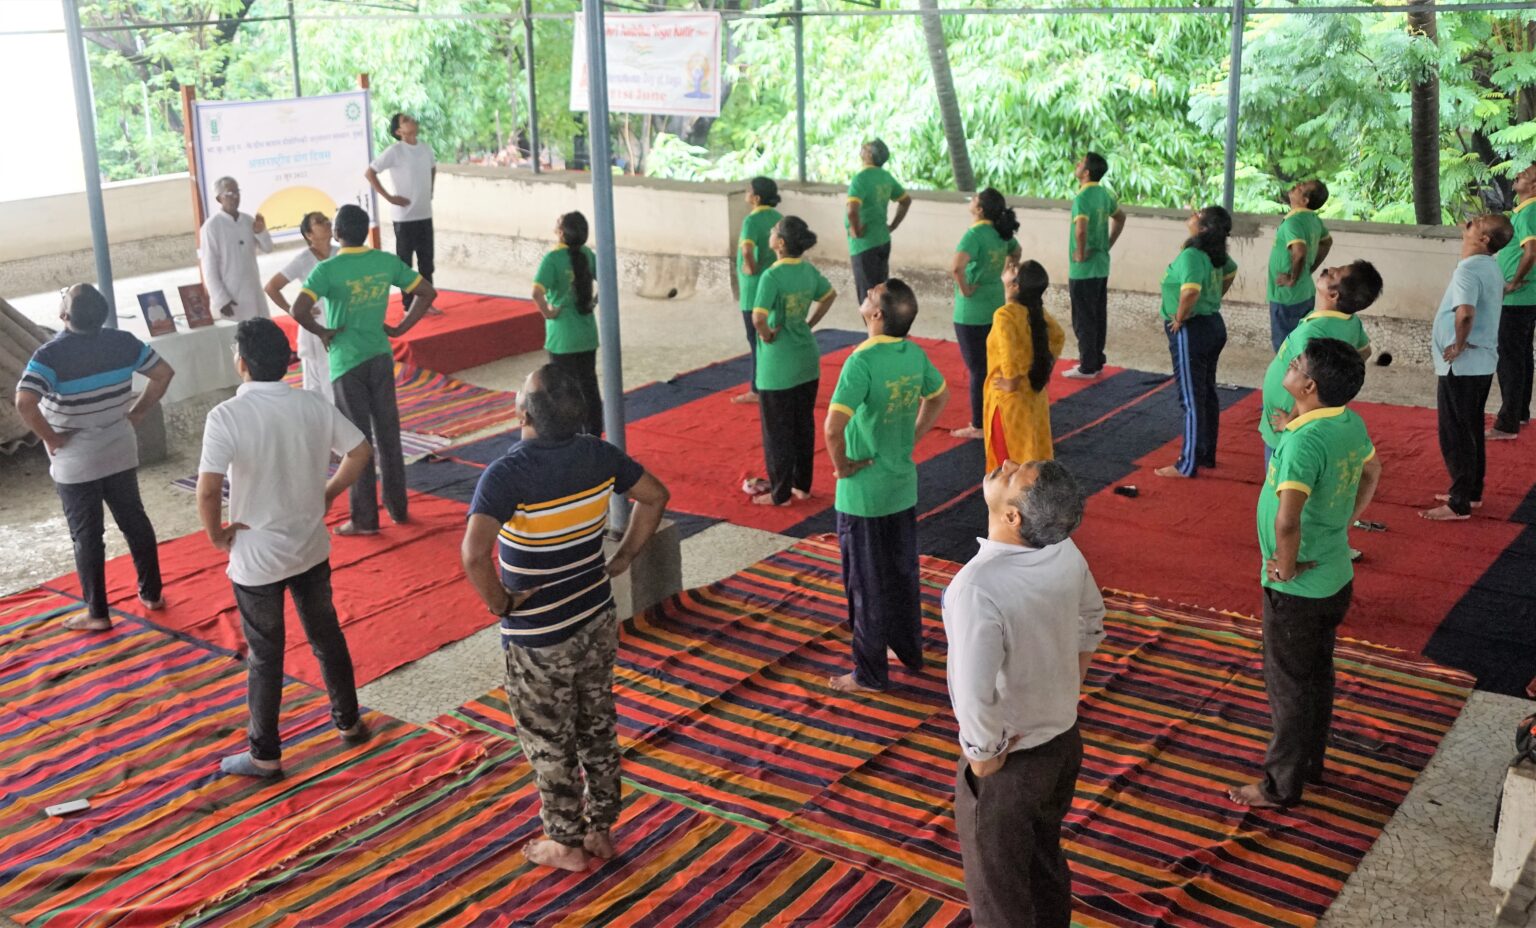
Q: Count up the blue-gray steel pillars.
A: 6